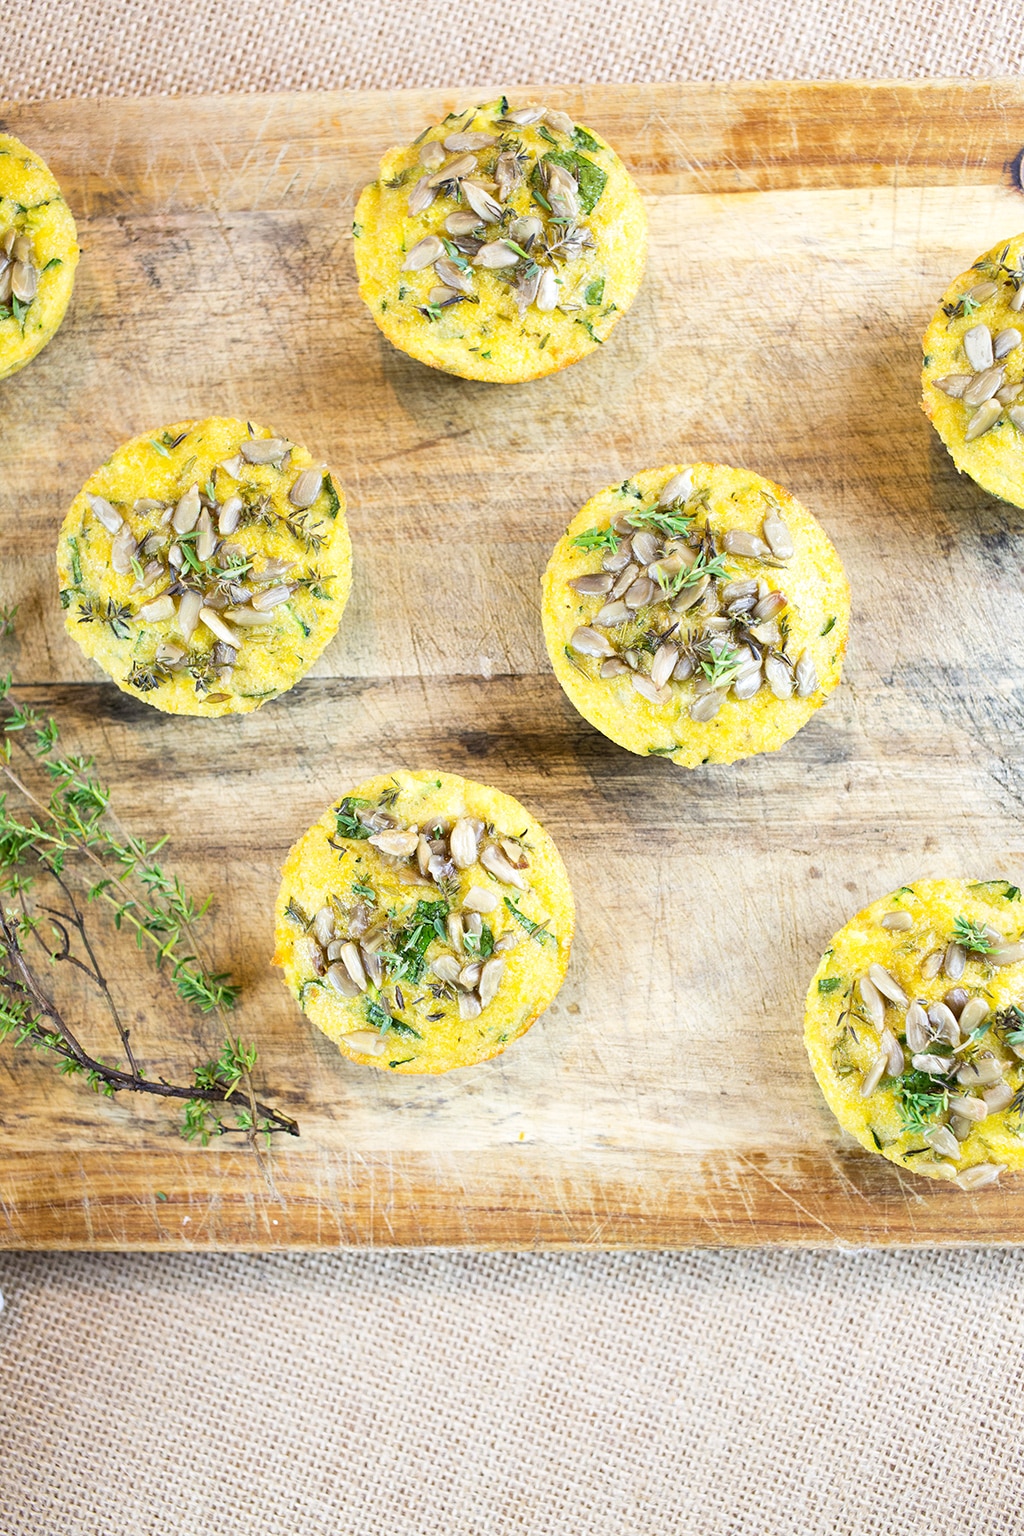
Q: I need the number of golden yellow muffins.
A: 7